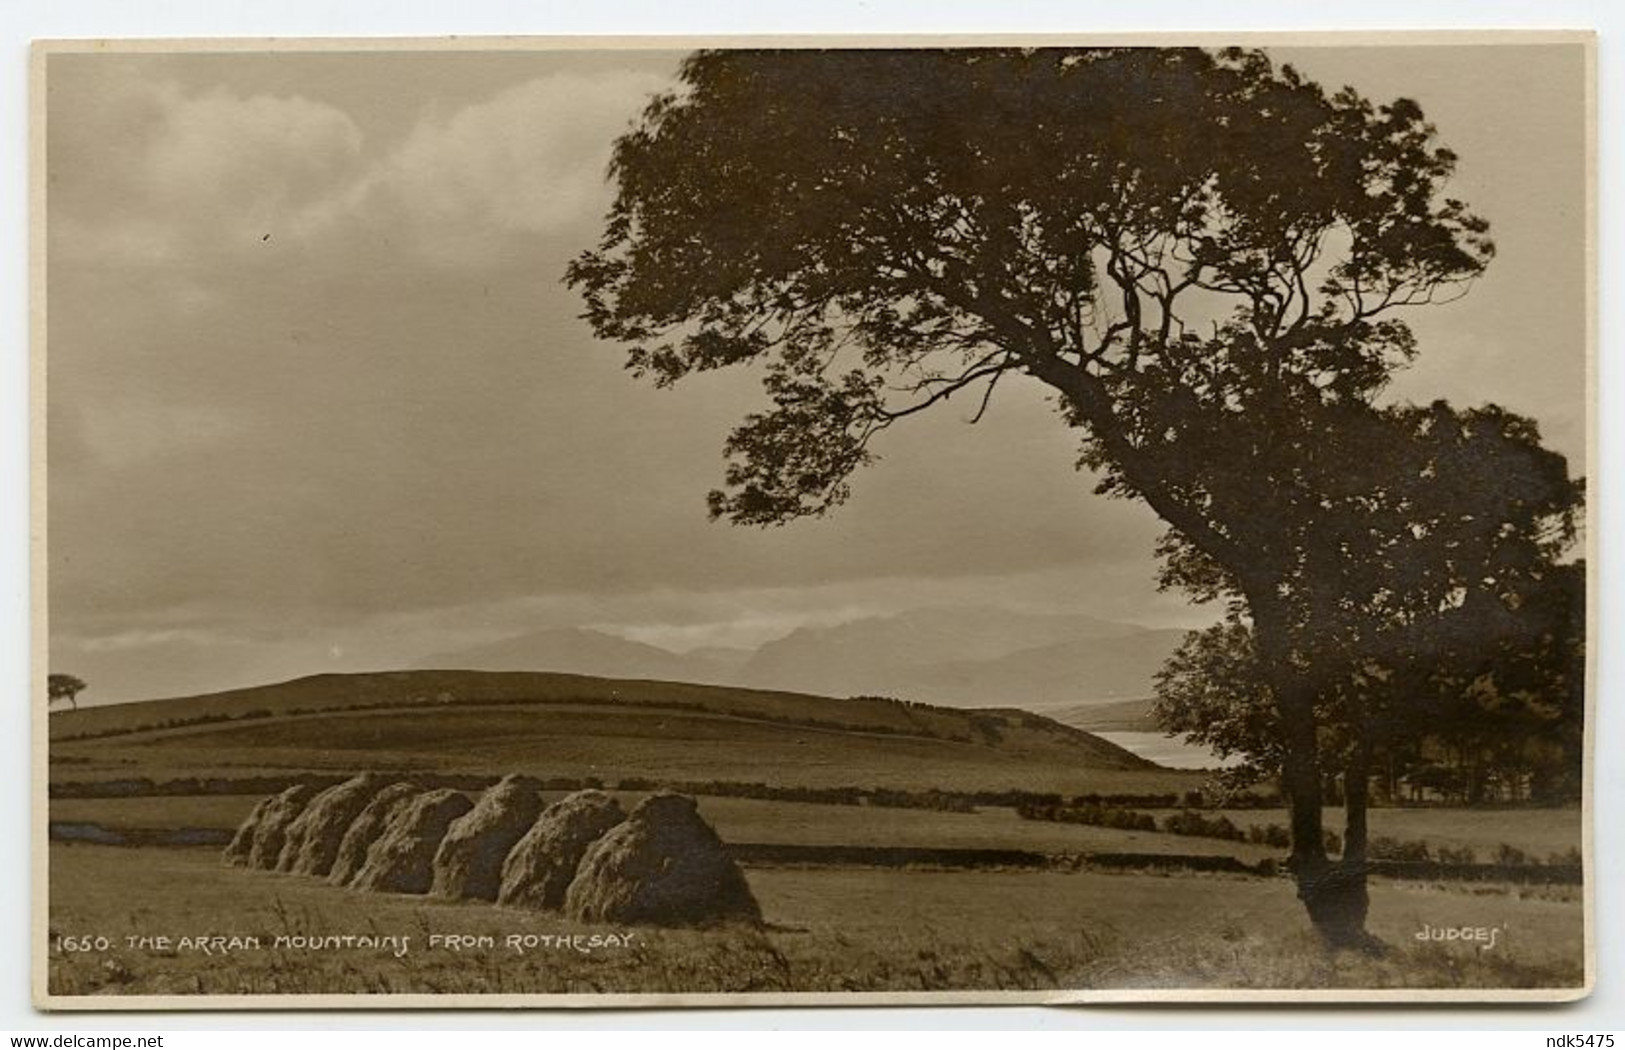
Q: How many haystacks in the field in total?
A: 8